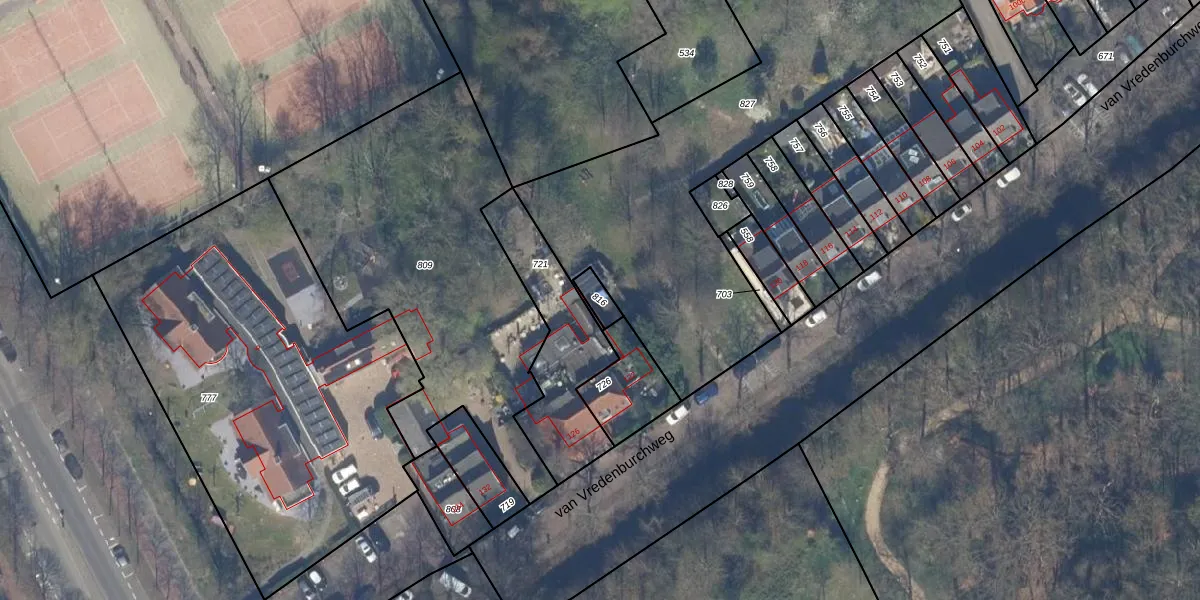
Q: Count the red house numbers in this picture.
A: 15